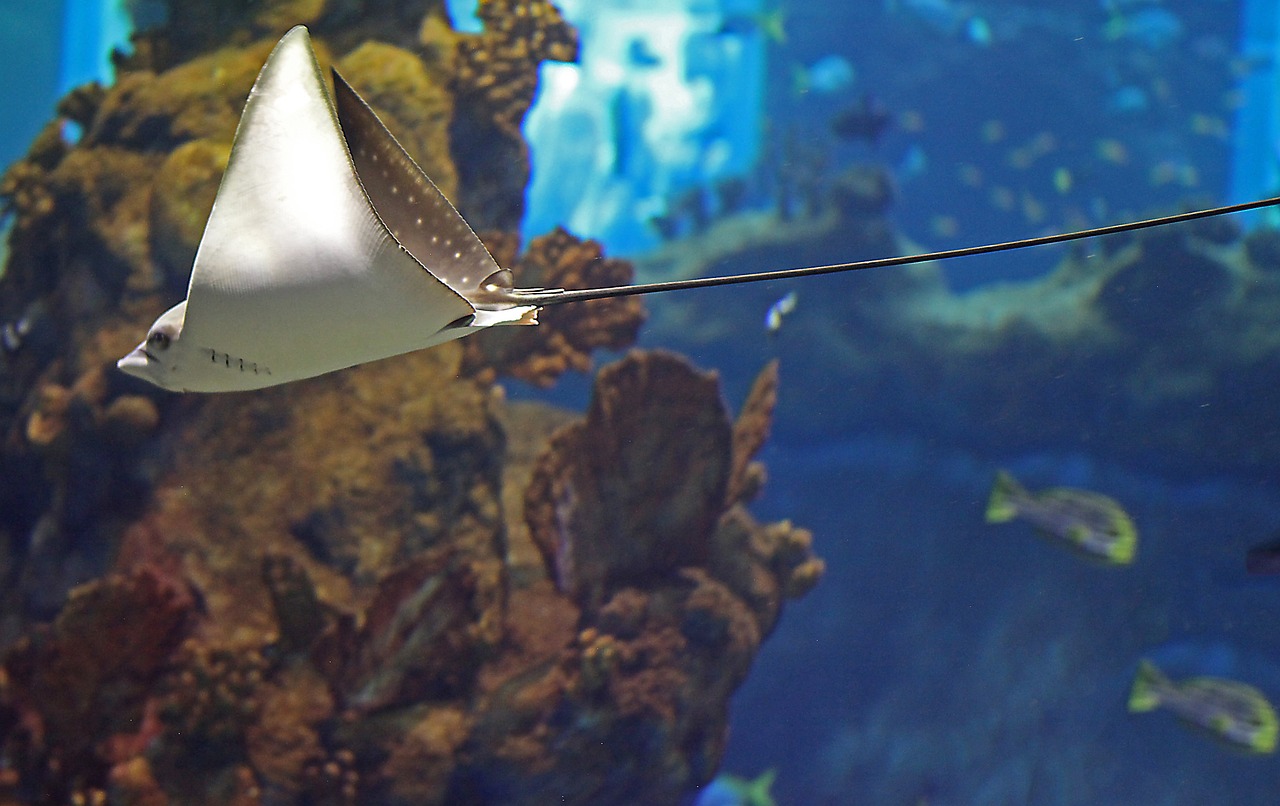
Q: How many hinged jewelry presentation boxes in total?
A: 0